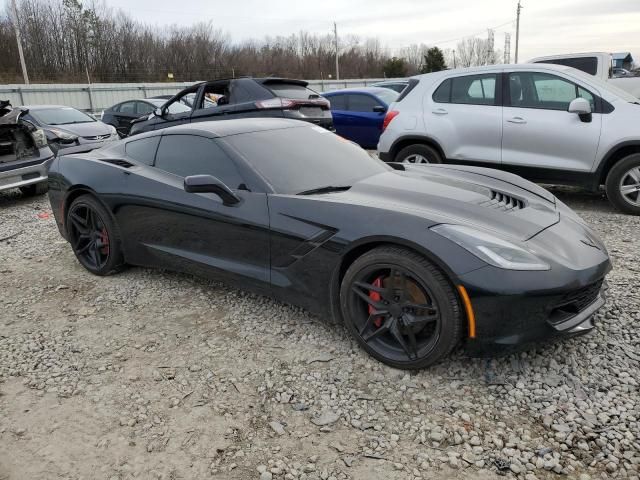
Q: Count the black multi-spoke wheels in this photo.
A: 2